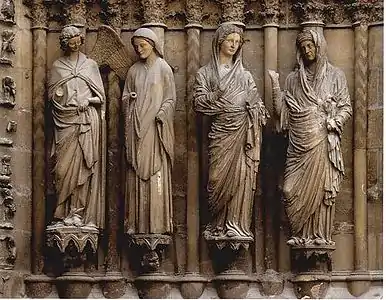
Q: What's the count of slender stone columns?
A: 5